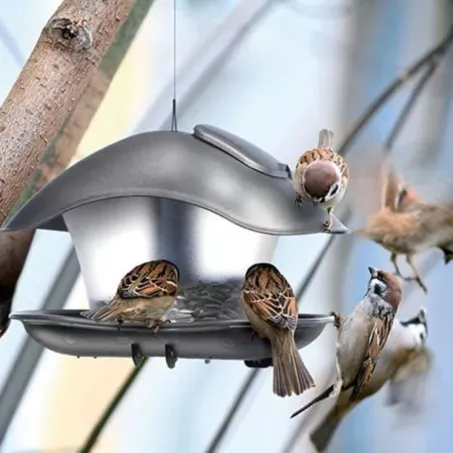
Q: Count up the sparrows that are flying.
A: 2